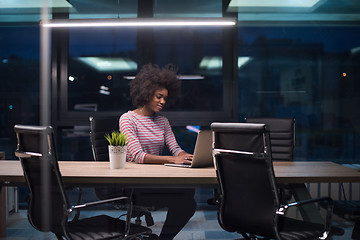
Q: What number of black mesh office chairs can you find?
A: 4